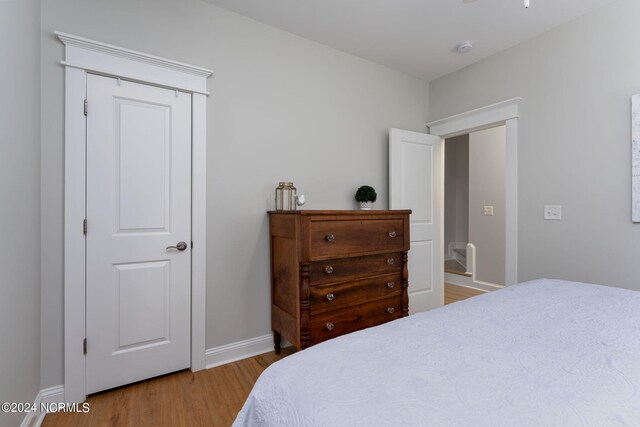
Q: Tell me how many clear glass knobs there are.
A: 8